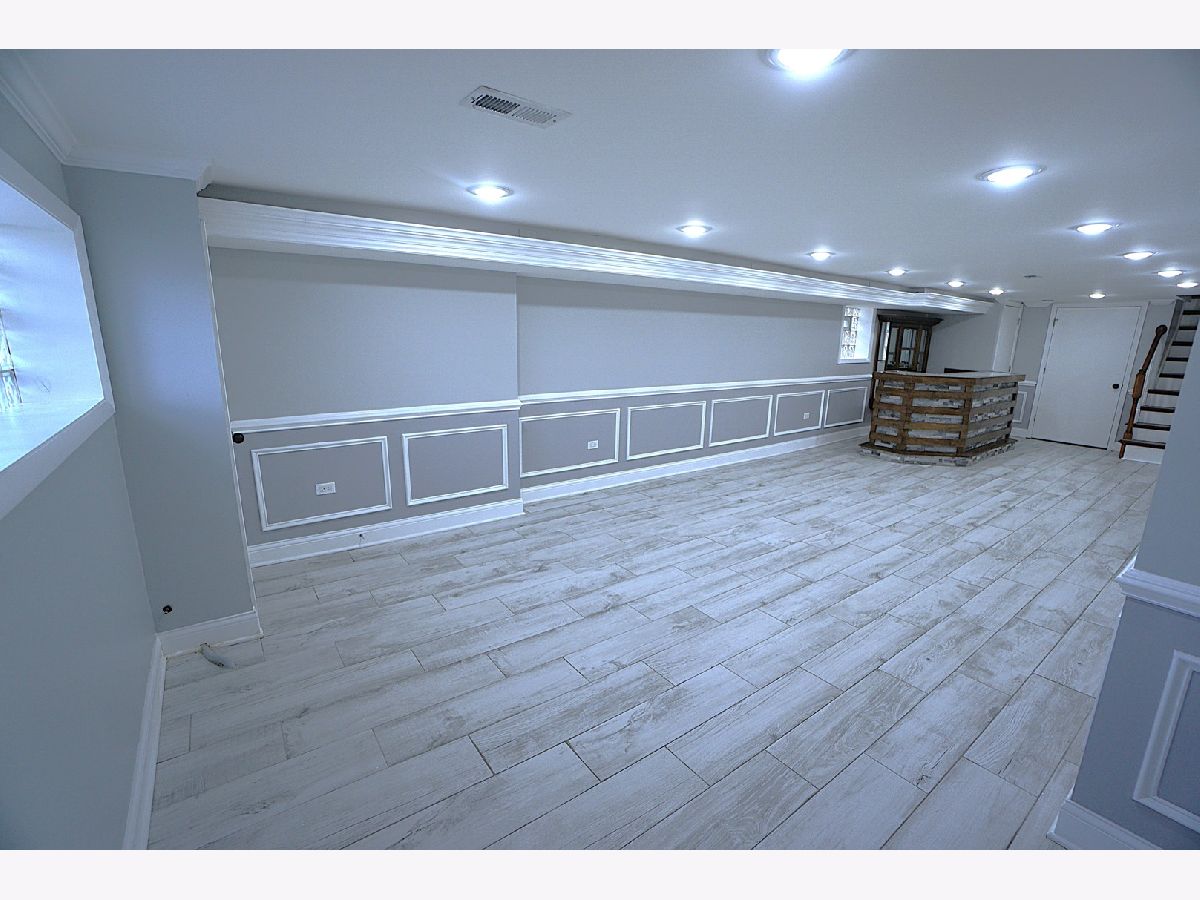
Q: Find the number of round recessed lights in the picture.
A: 13